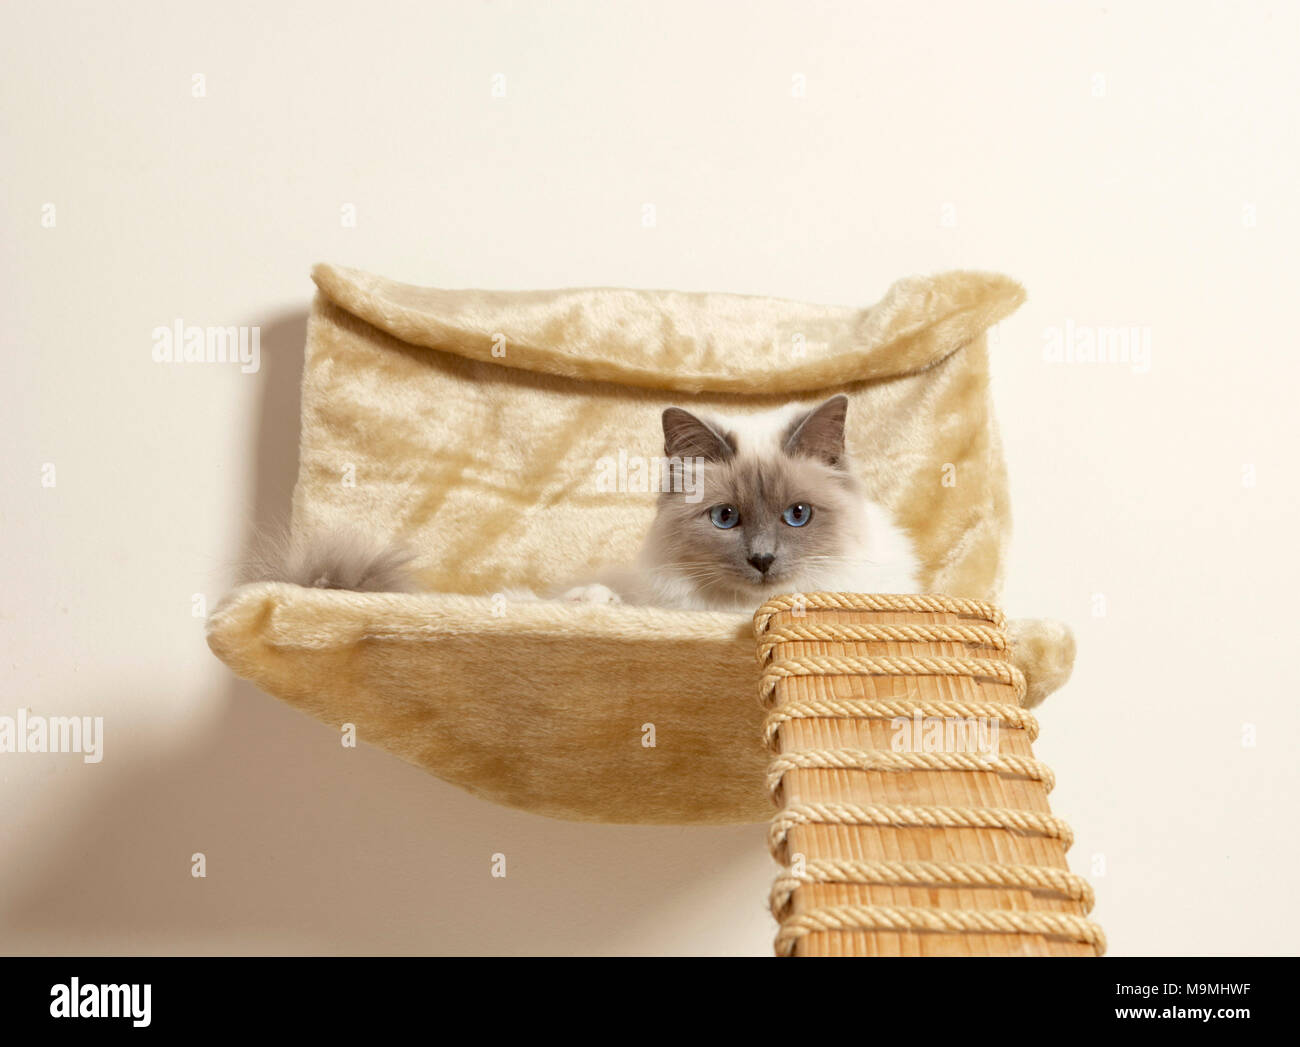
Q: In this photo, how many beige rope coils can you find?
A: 8